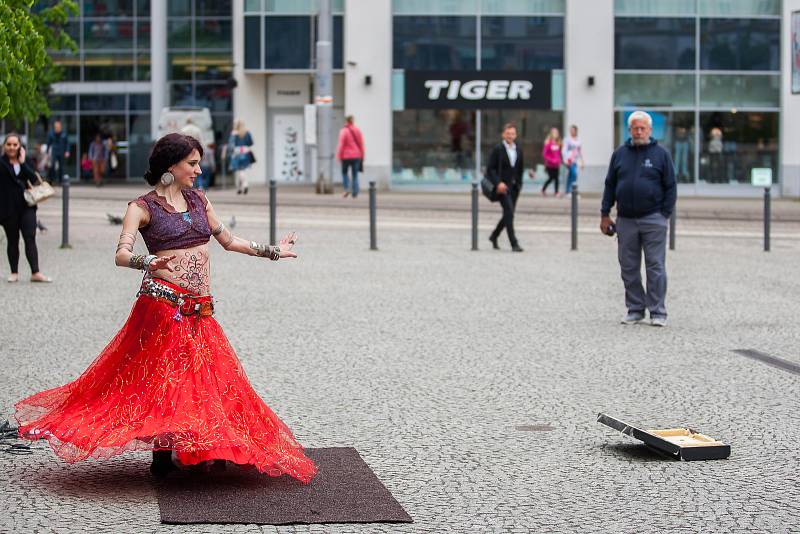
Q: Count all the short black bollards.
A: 7